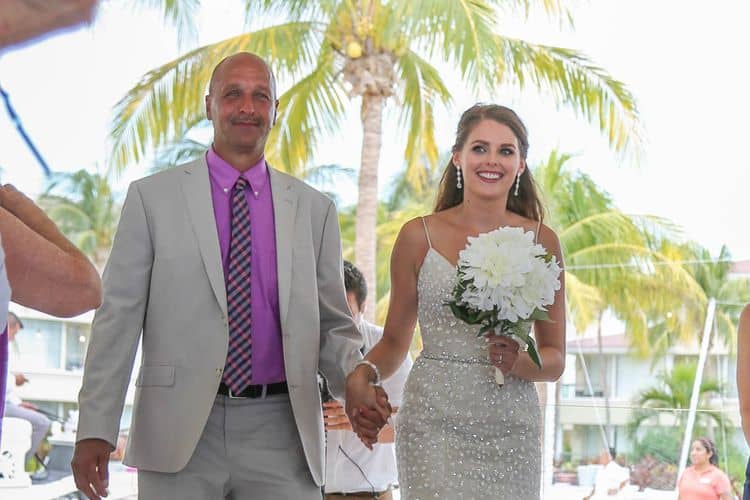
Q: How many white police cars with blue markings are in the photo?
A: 0